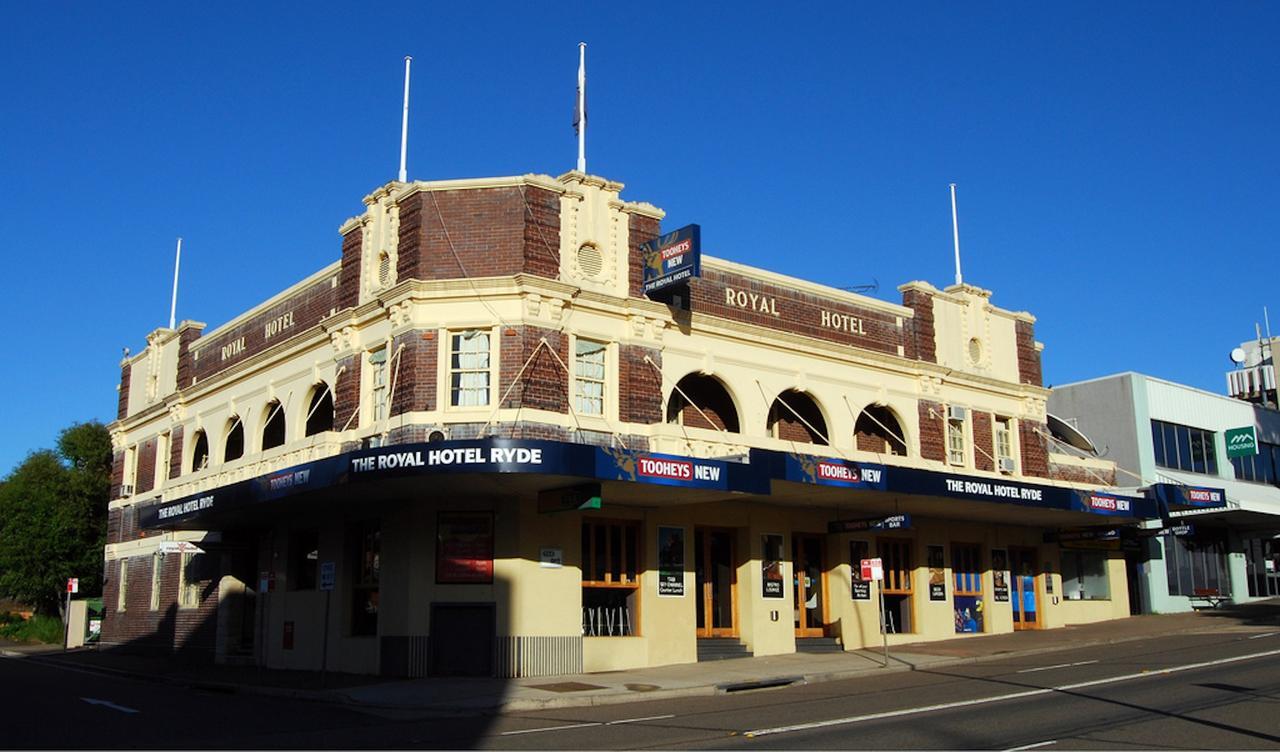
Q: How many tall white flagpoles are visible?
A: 4